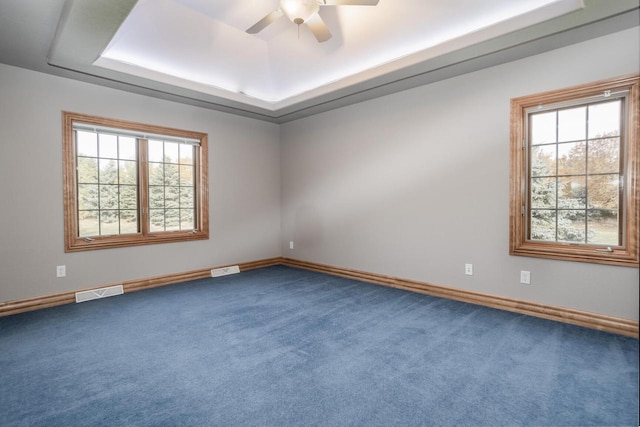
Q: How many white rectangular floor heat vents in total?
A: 2